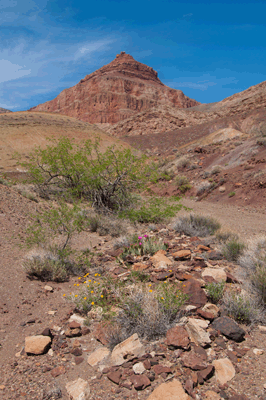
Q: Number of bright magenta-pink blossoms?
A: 3